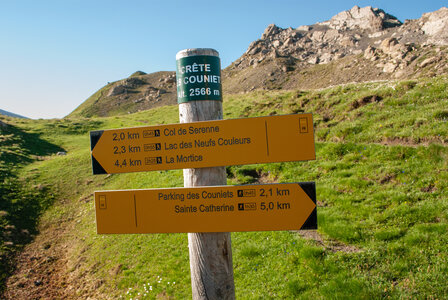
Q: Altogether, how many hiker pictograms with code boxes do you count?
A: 5